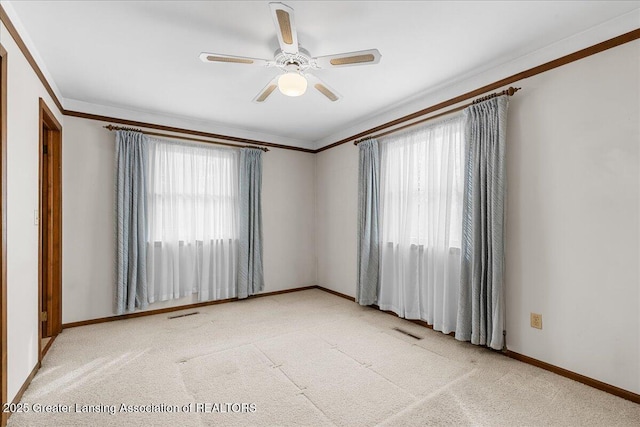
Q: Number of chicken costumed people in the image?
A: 0